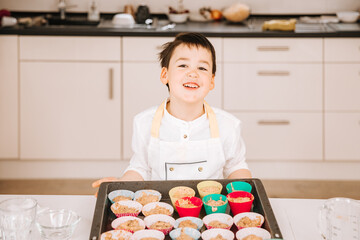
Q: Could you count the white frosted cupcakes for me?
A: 0